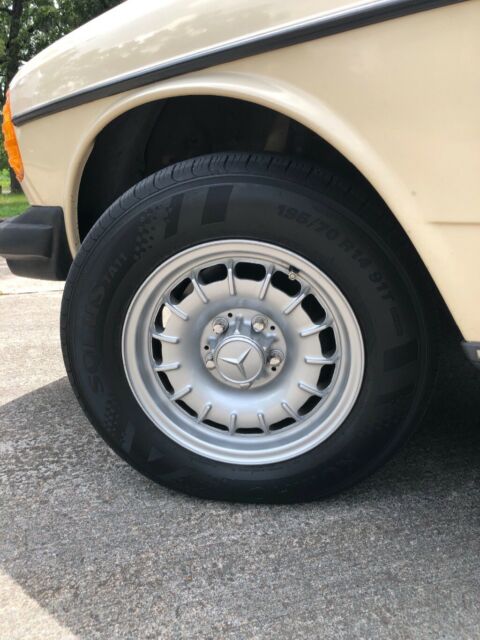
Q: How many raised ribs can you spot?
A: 15